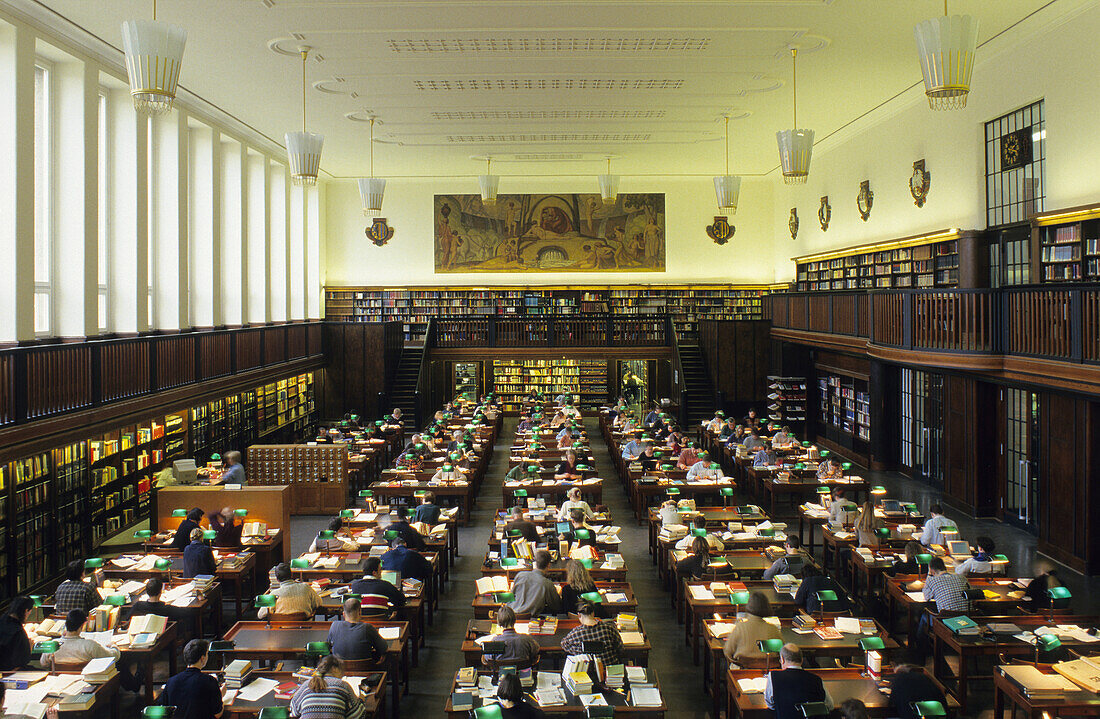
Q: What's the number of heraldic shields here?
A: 6